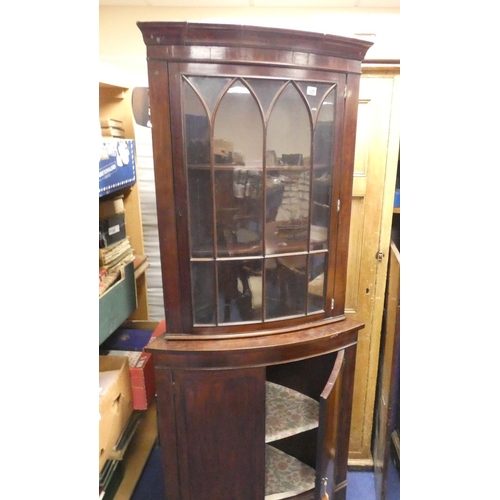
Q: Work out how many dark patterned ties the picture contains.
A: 0